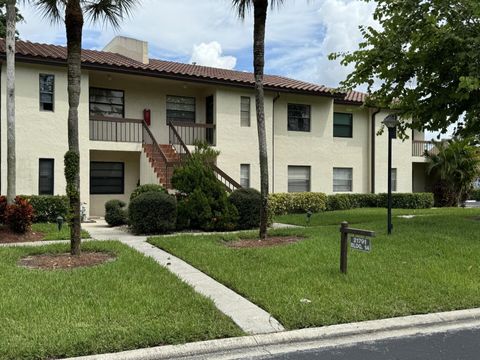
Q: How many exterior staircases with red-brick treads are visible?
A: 1